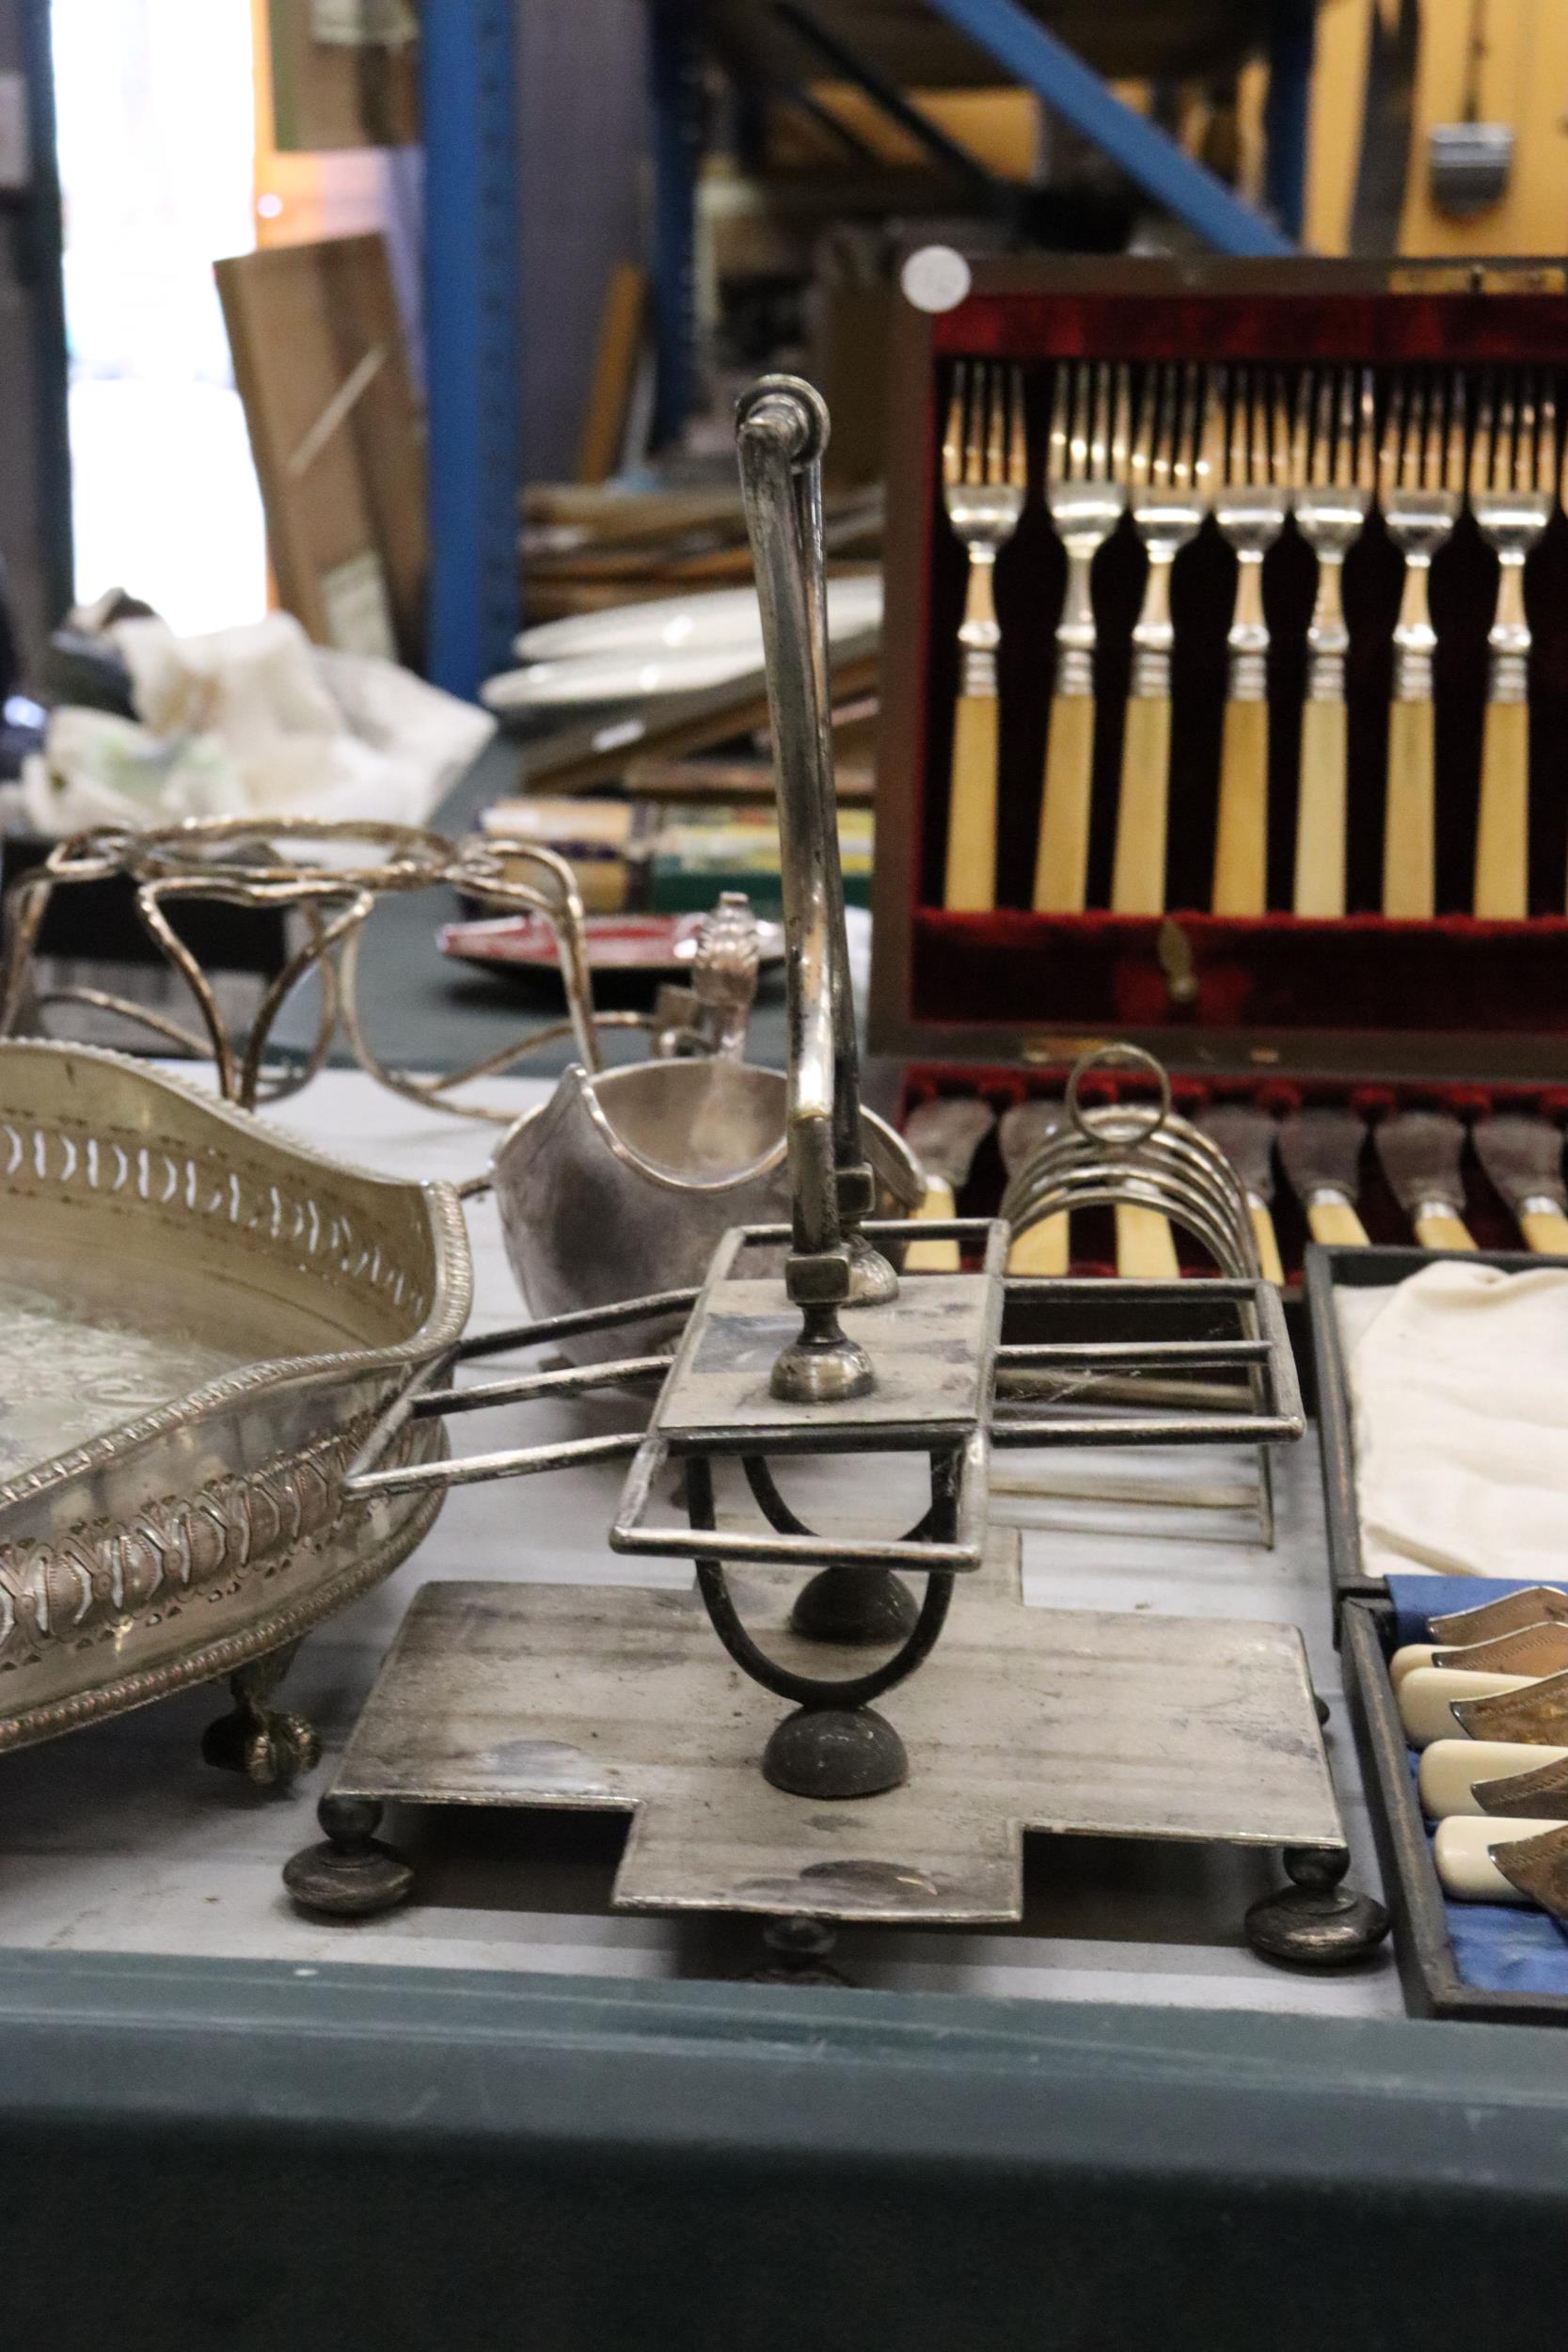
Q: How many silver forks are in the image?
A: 7